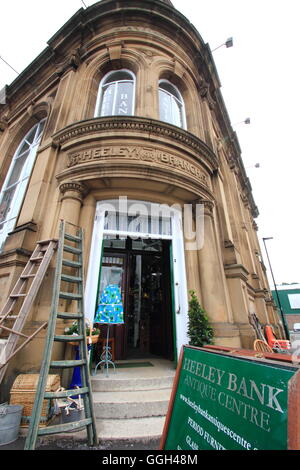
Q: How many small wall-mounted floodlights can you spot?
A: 3